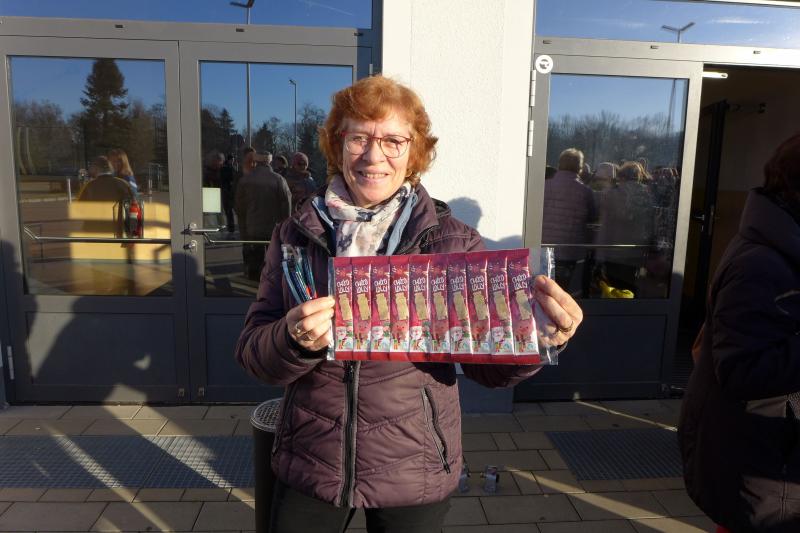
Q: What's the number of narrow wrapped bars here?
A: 10